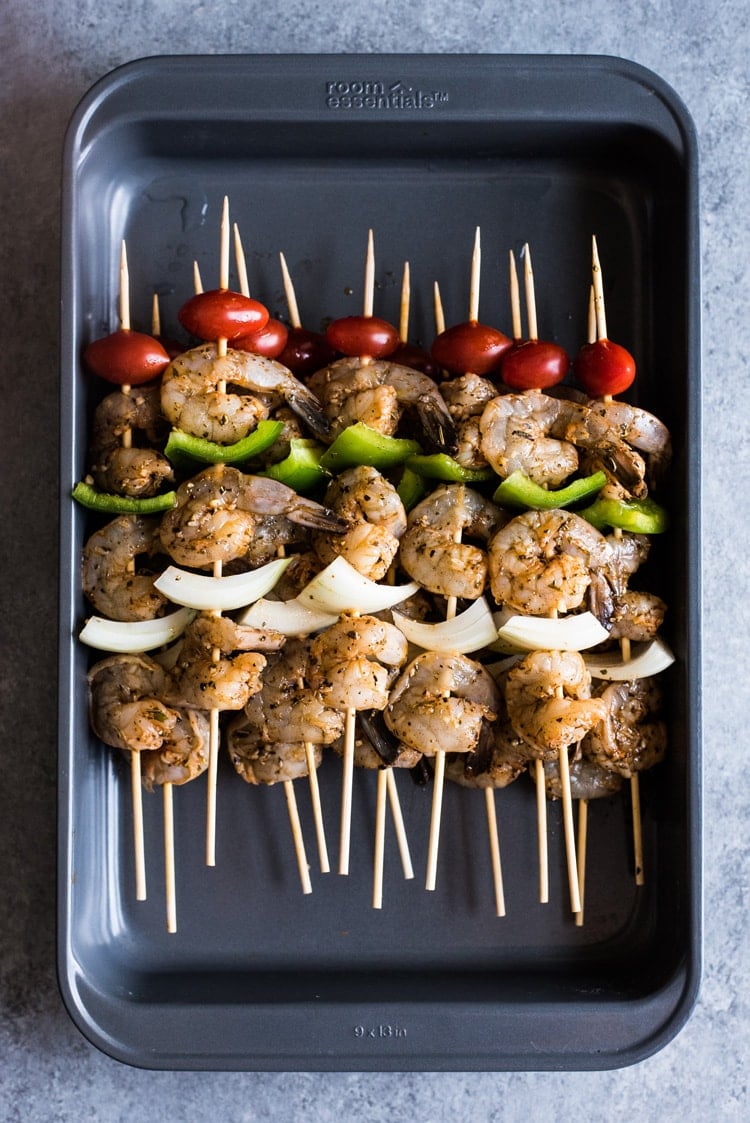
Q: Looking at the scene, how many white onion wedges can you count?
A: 7